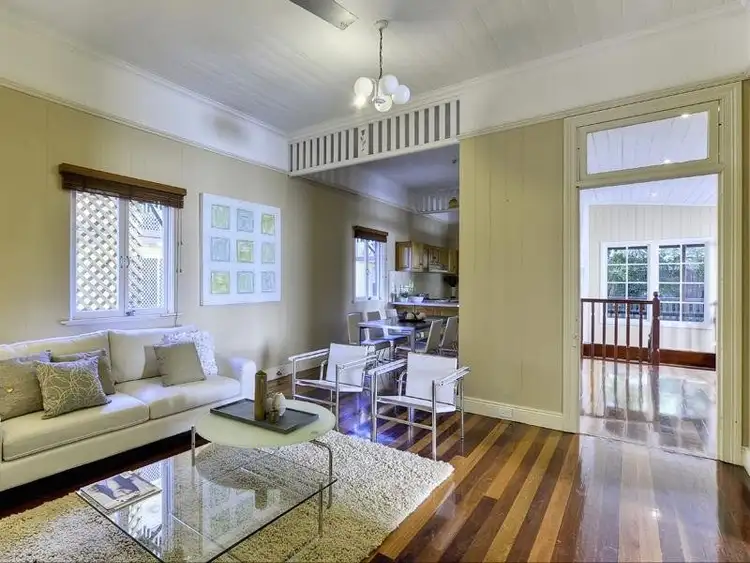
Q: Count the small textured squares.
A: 9